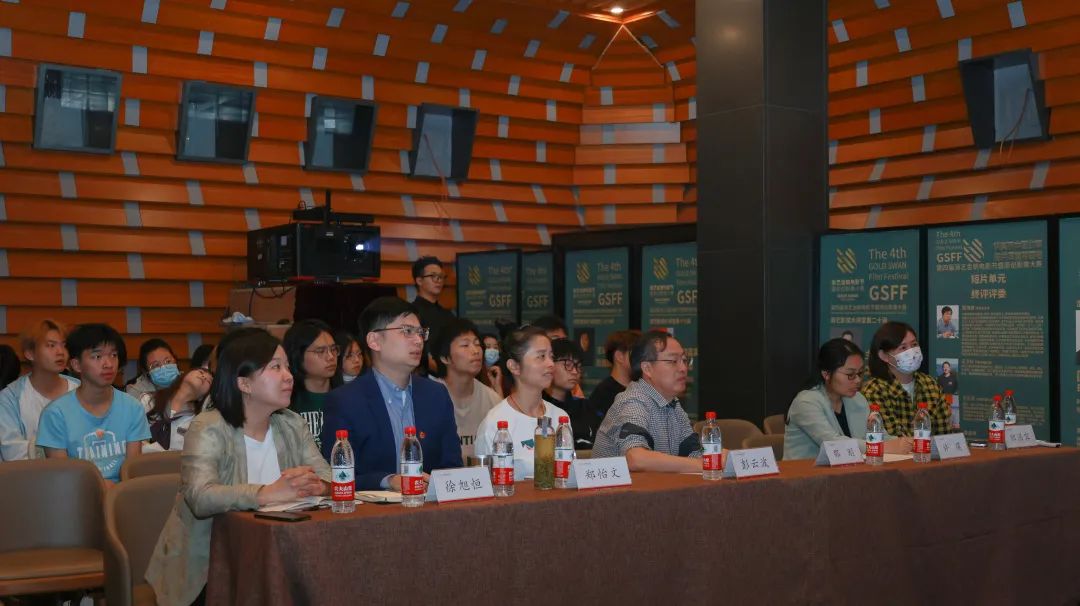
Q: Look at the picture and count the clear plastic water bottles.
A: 9